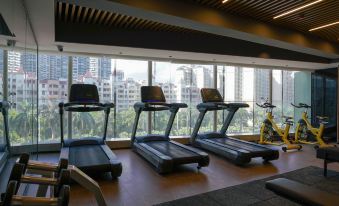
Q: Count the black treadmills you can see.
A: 3